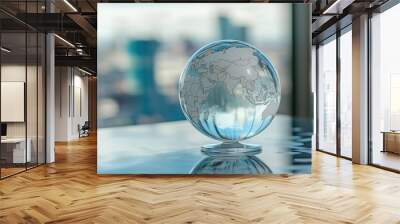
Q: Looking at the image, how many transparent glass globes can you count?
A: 1